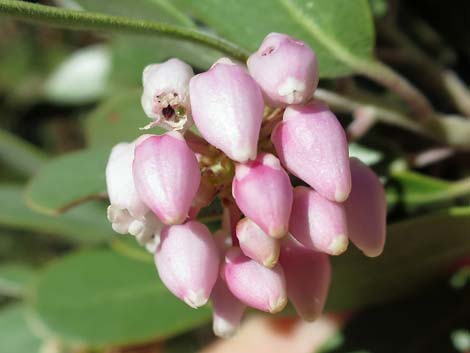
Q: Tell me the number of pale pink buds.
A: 12